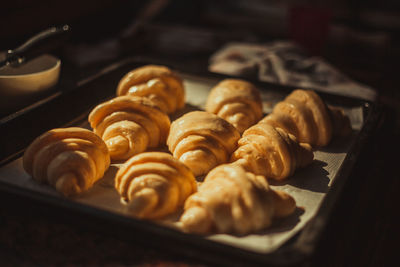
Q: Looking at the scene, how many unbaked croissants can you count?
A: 9